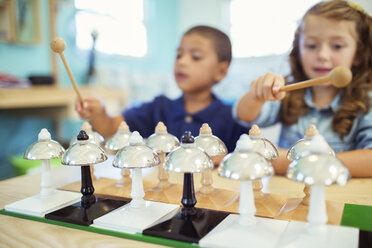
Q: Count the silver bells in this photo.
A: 12